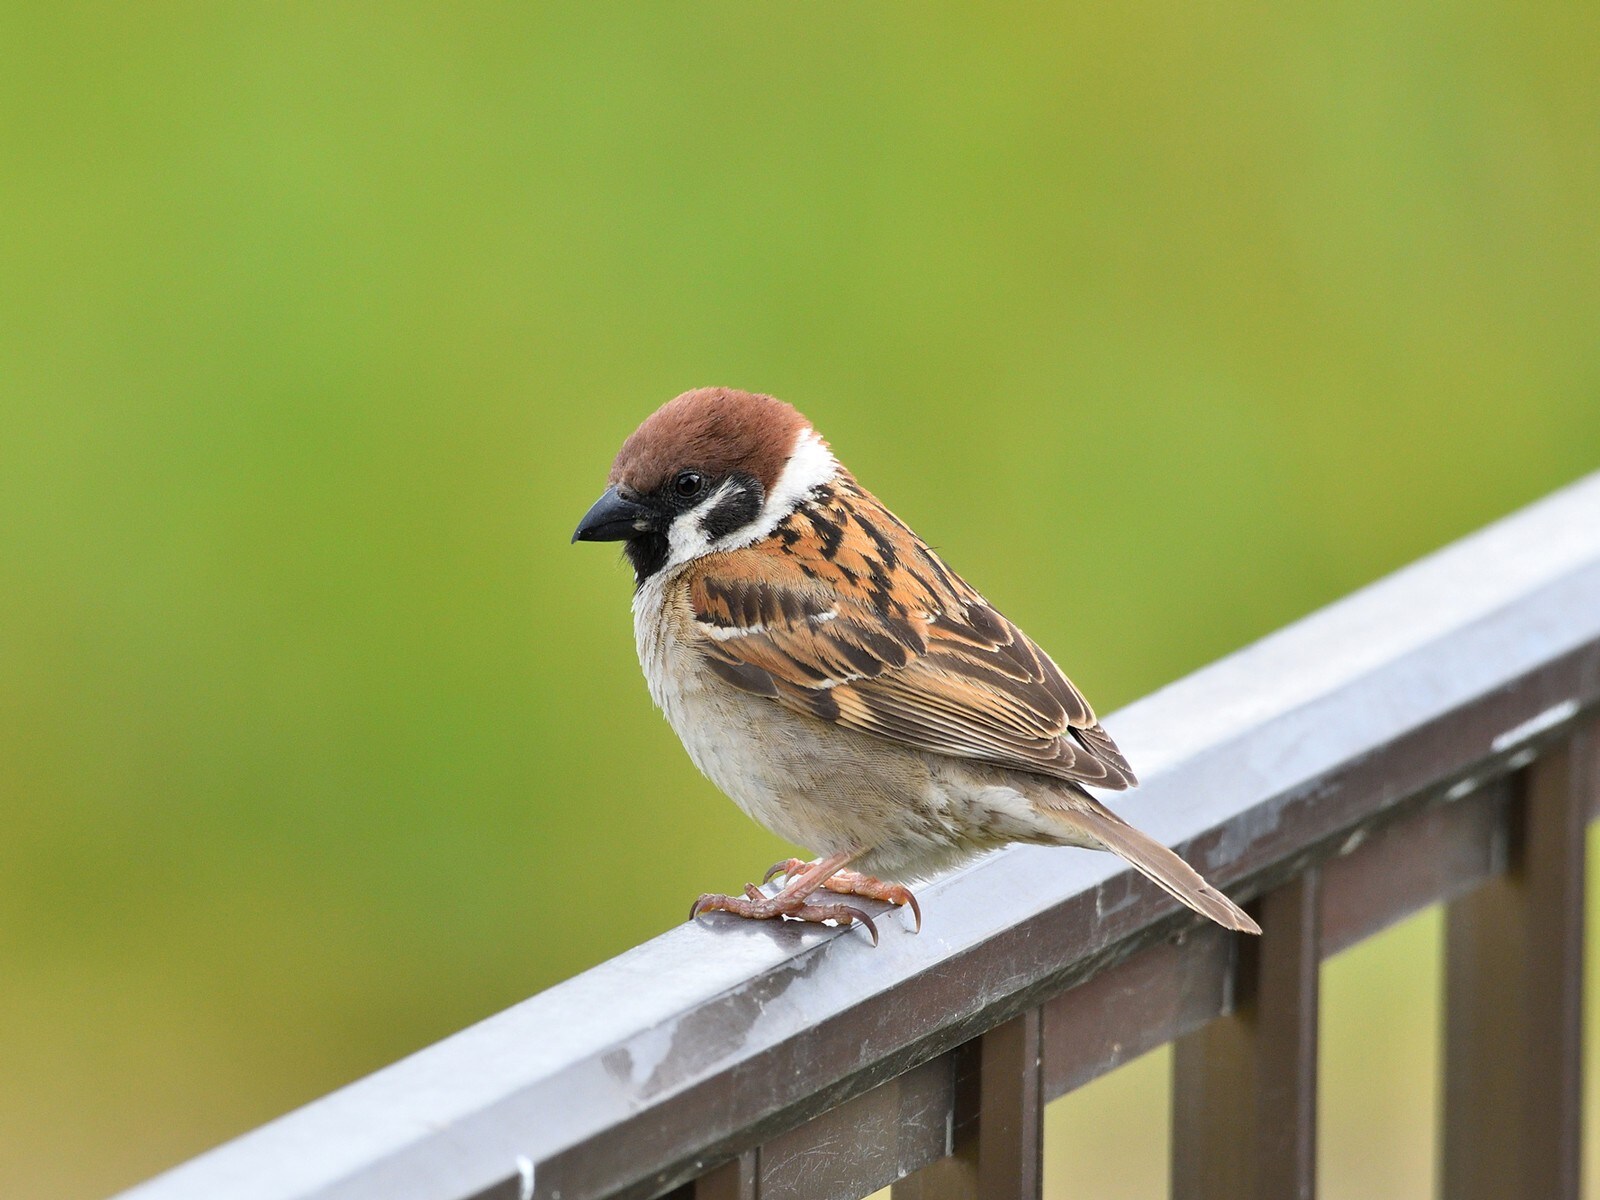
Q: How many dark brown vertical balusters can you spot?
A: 4